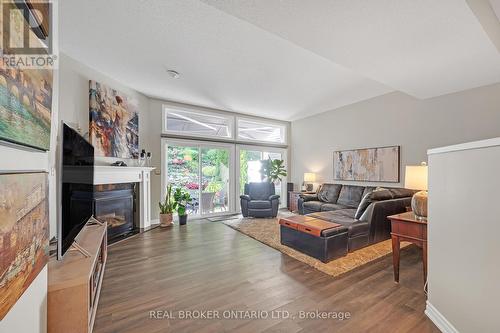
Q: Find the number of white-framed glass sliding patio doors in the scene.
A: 2